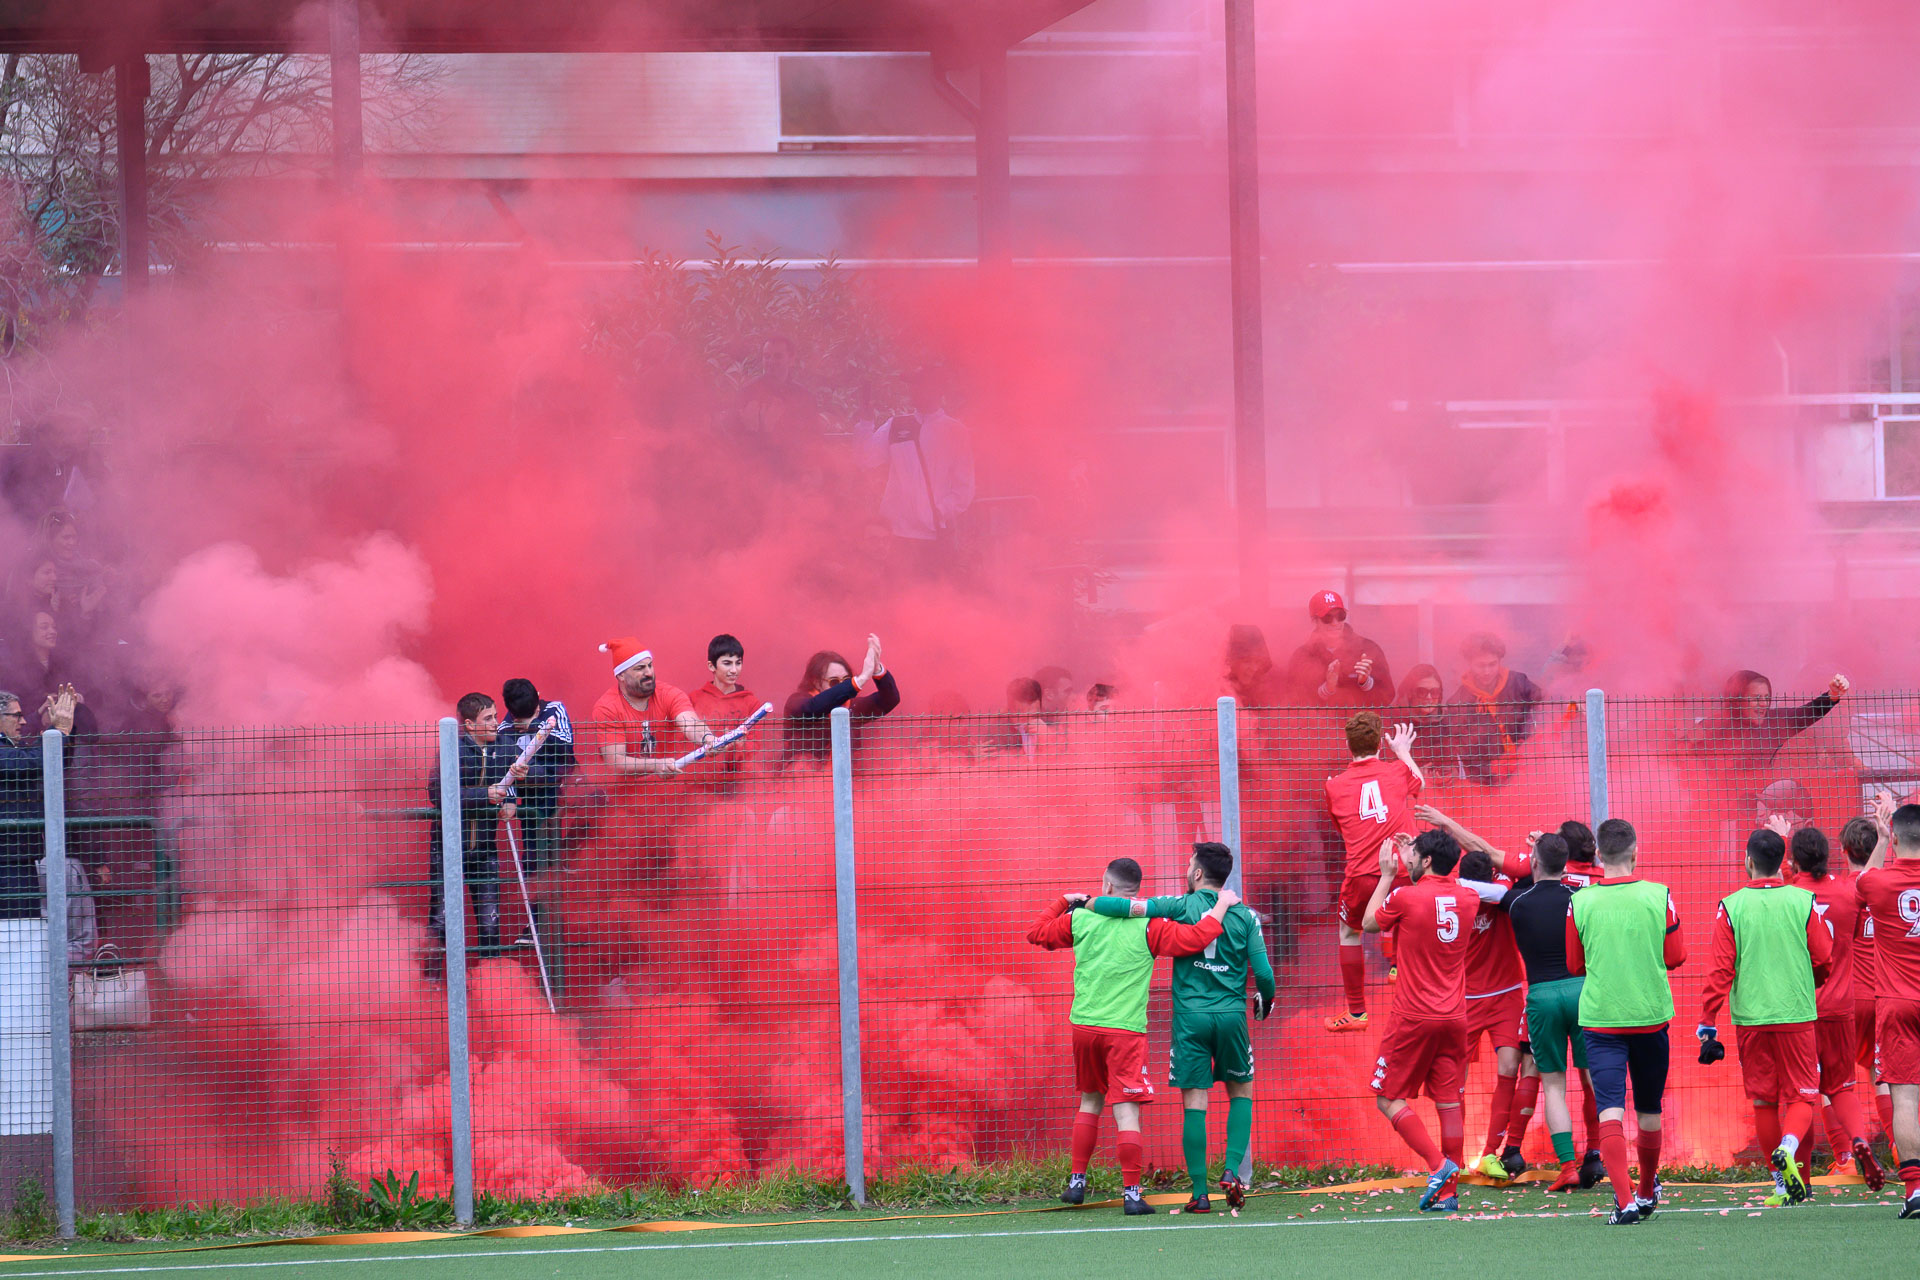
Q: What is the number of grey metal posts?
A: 5